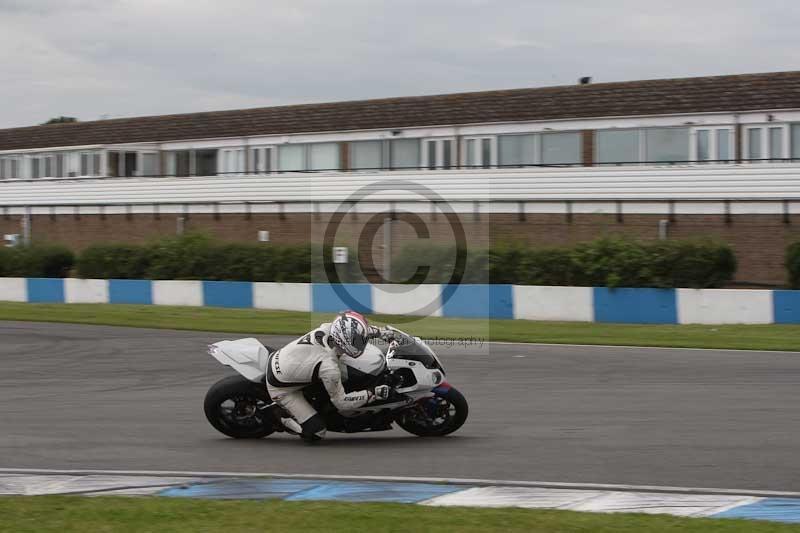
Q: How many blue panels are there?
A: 7